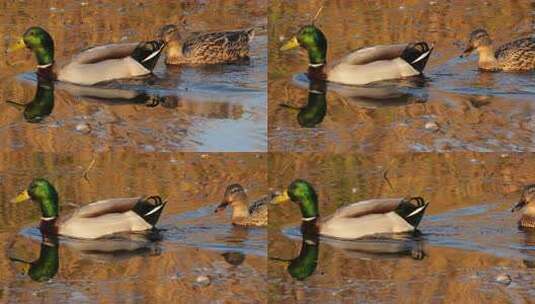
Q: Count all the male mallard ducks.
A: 4